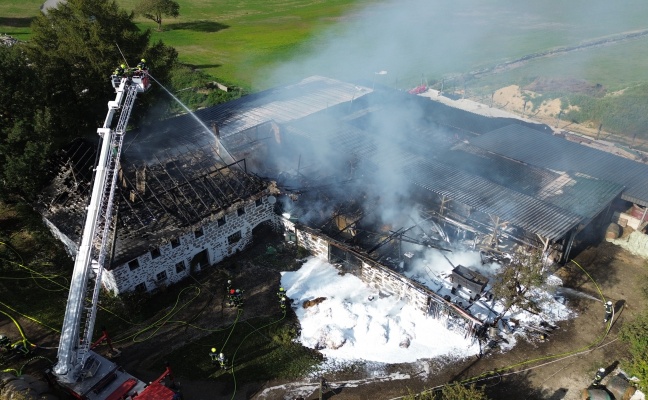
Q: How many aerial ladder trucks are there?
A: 1